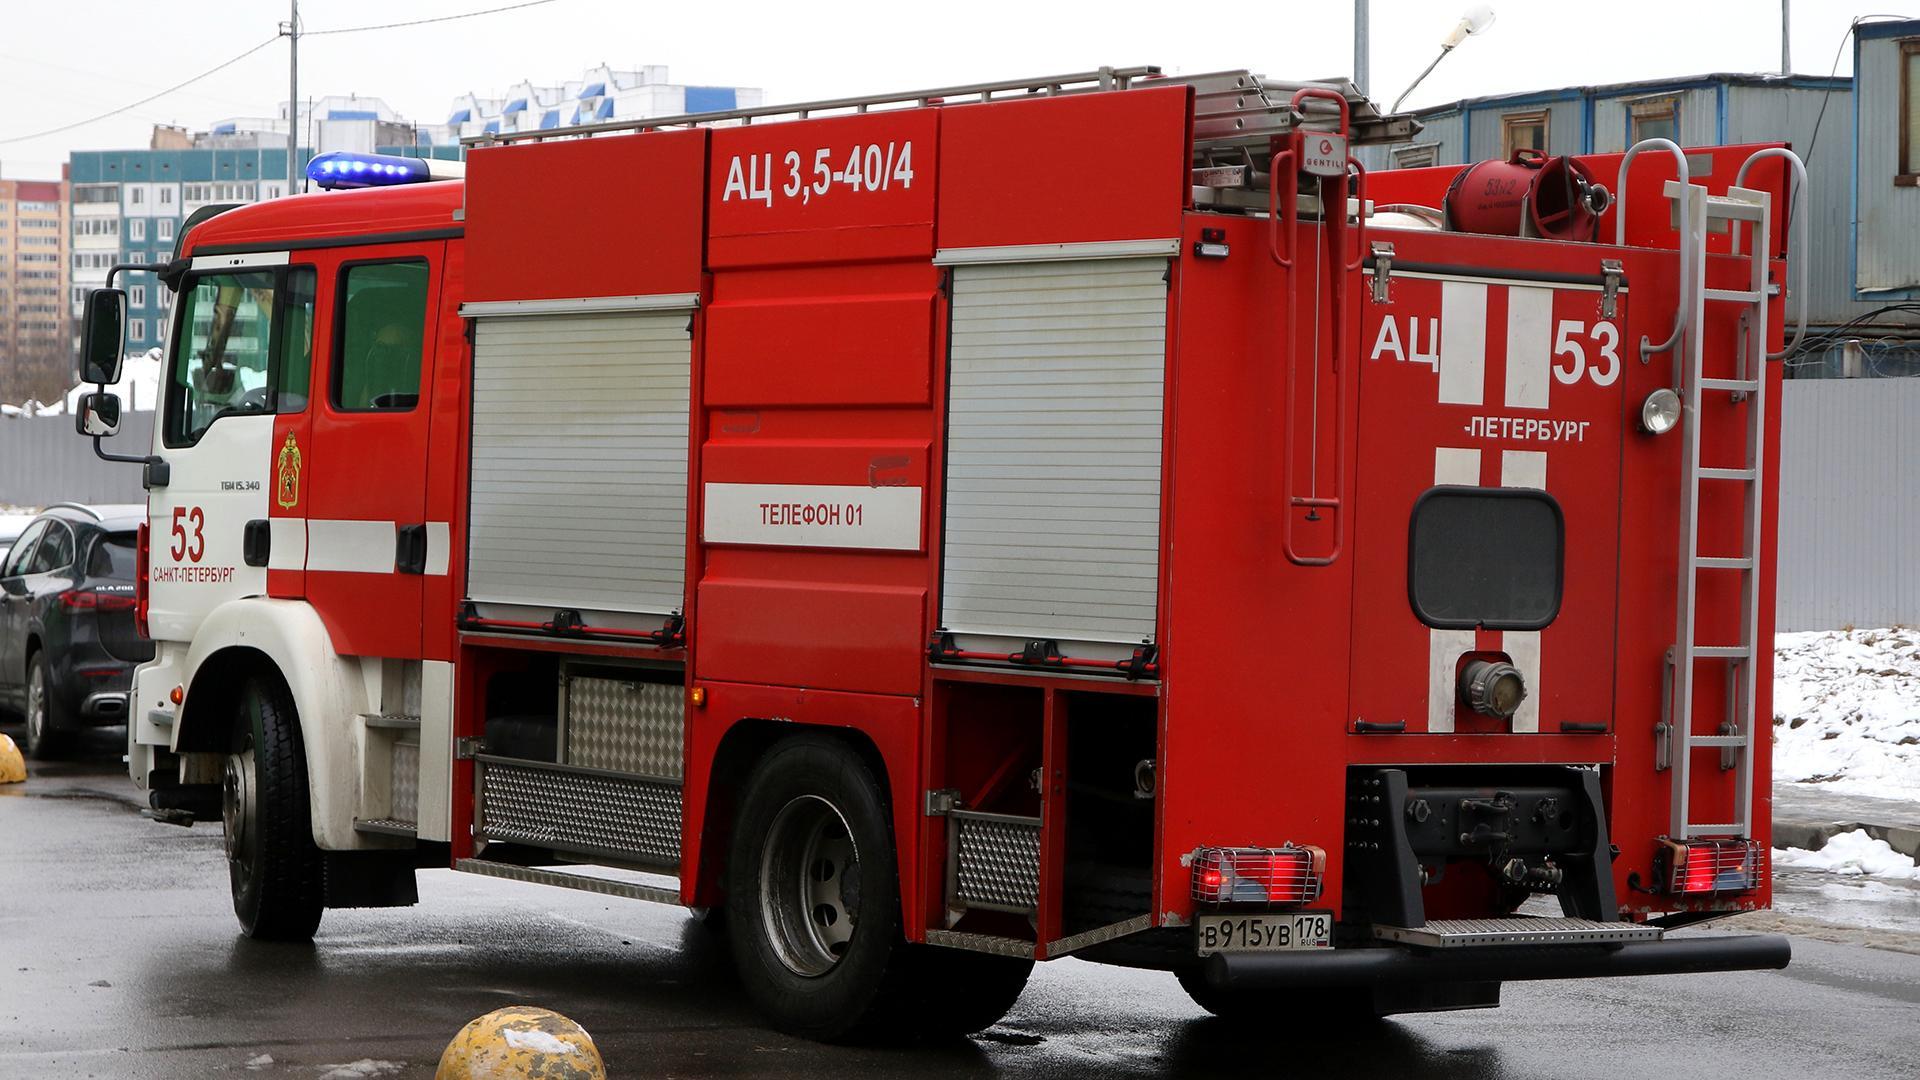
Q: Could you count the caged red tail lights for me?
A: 2